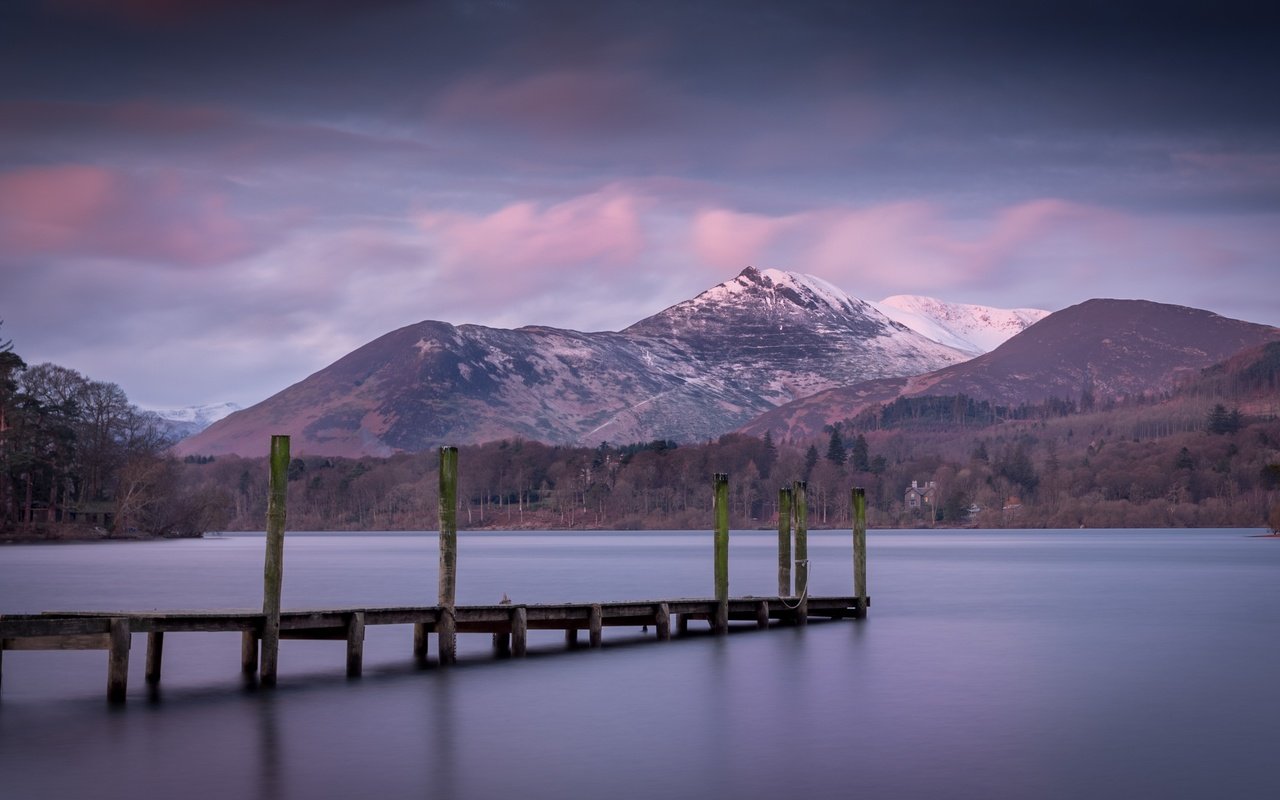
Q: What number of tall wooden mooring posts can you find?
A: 6